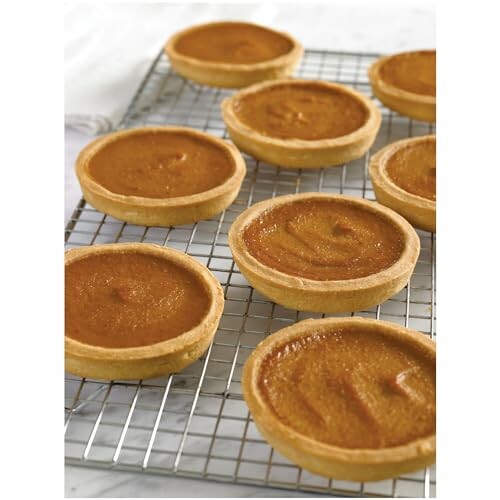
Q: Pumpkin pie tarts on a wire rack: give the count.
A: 8